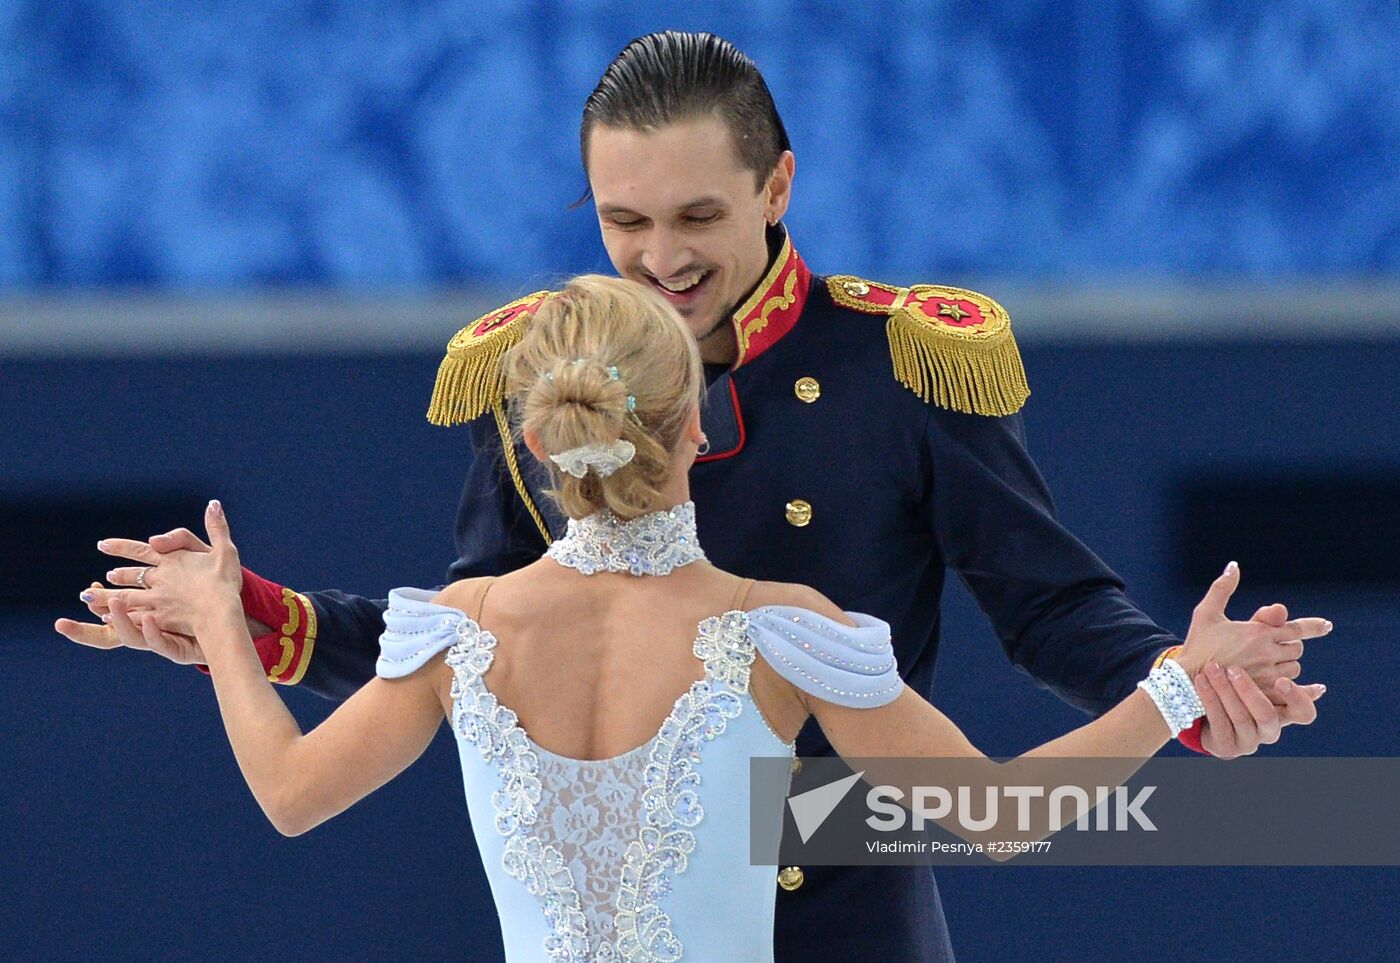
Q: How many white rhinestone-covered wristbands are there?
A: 1